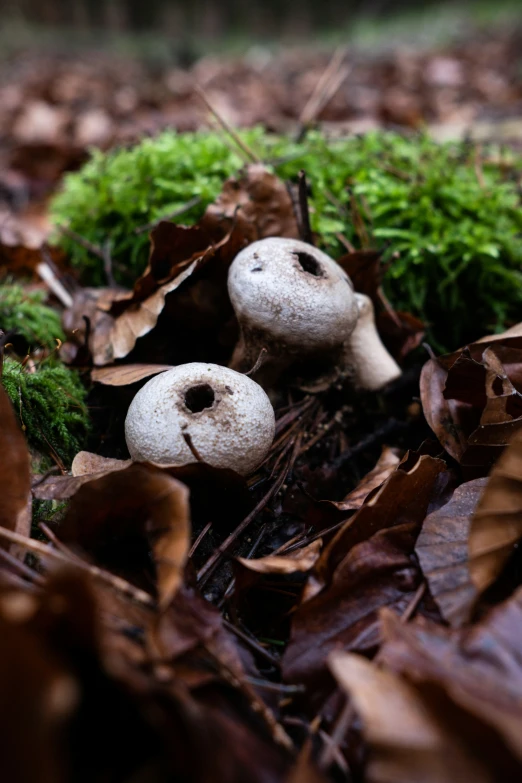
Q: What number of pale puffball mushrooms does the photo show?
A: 2